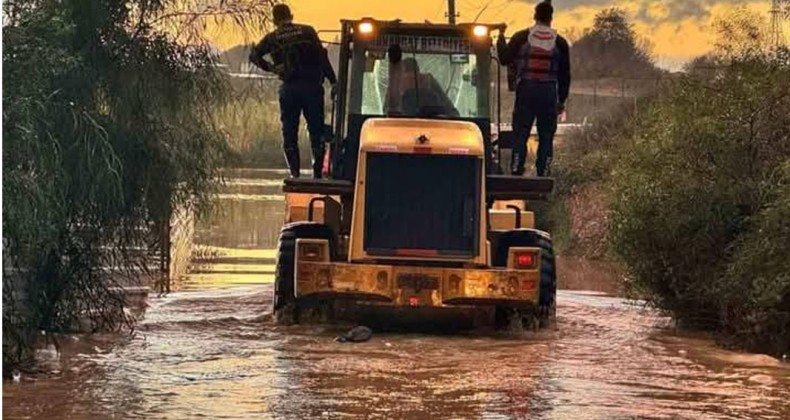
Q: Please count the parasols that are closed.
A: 0